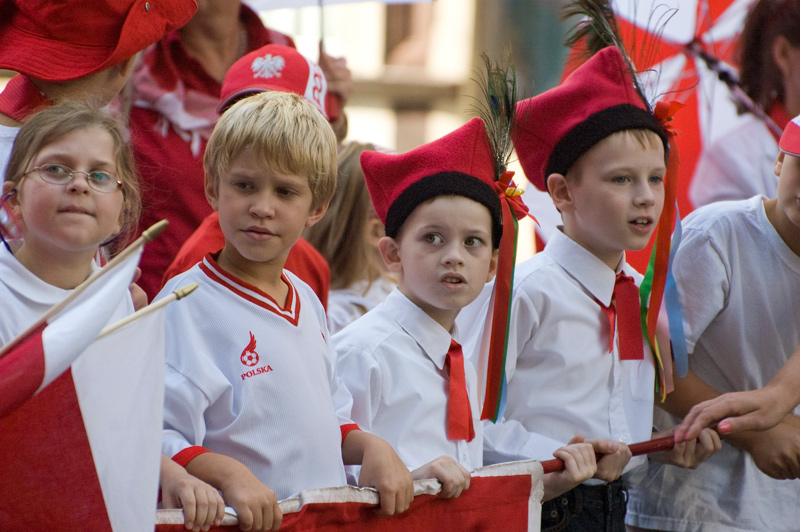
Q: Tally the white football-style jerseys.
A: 1